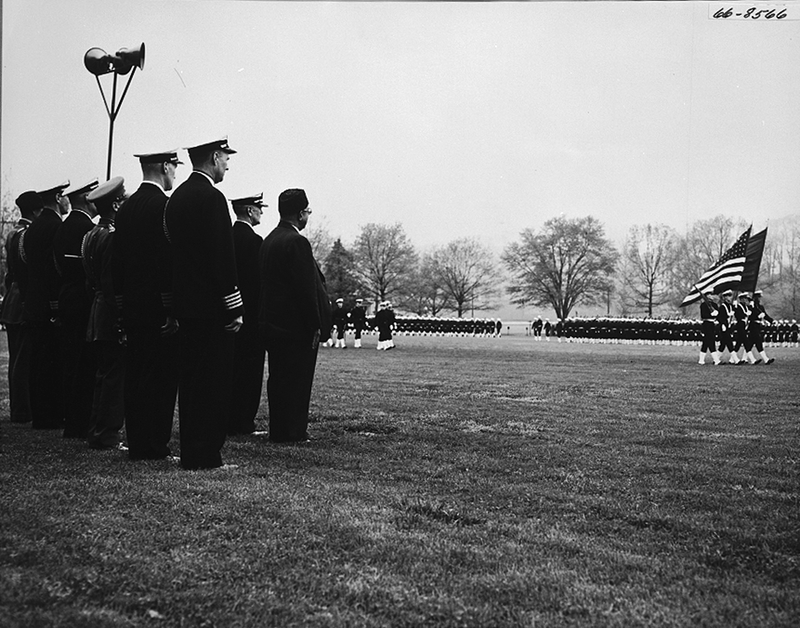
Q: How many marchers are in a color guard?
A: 4